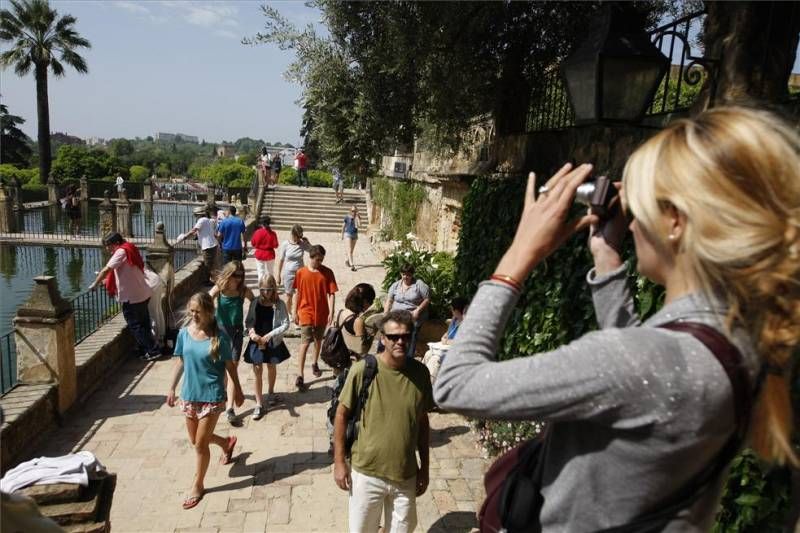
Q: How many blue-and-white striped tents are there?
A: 0